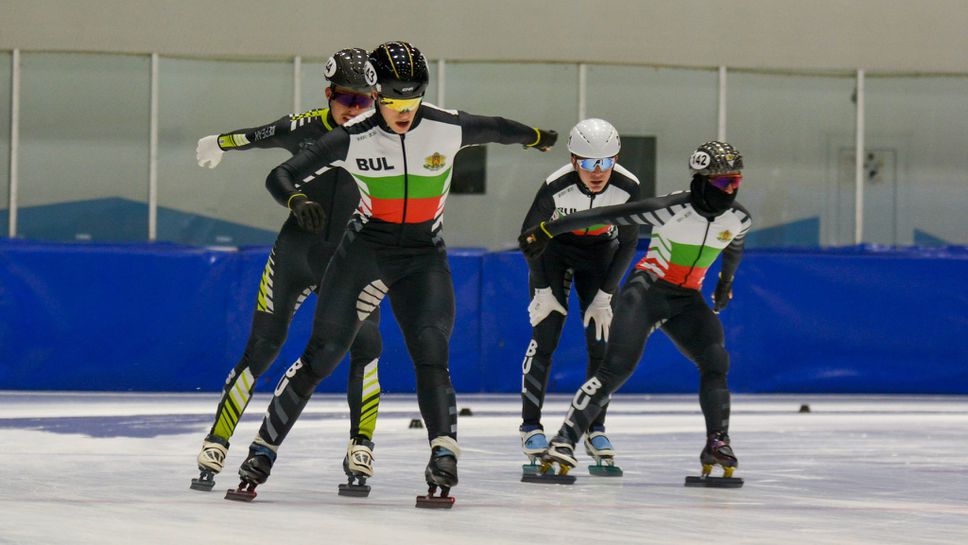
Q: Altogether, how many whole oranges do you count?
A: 0